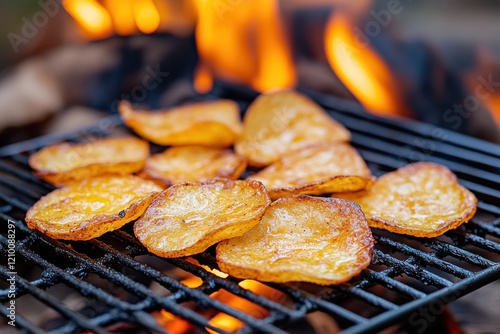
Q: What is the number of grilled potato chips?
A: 9